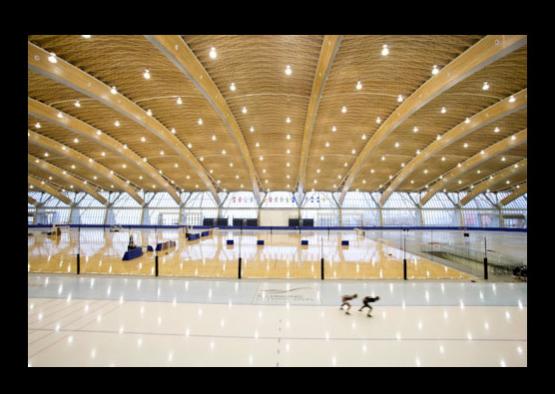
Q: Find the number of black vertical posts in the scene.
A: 6